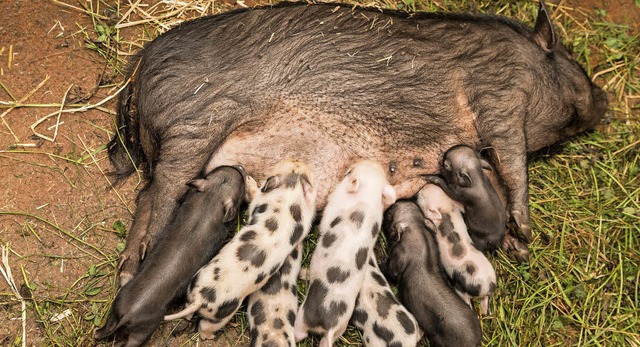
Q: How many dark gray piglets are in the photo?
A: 3